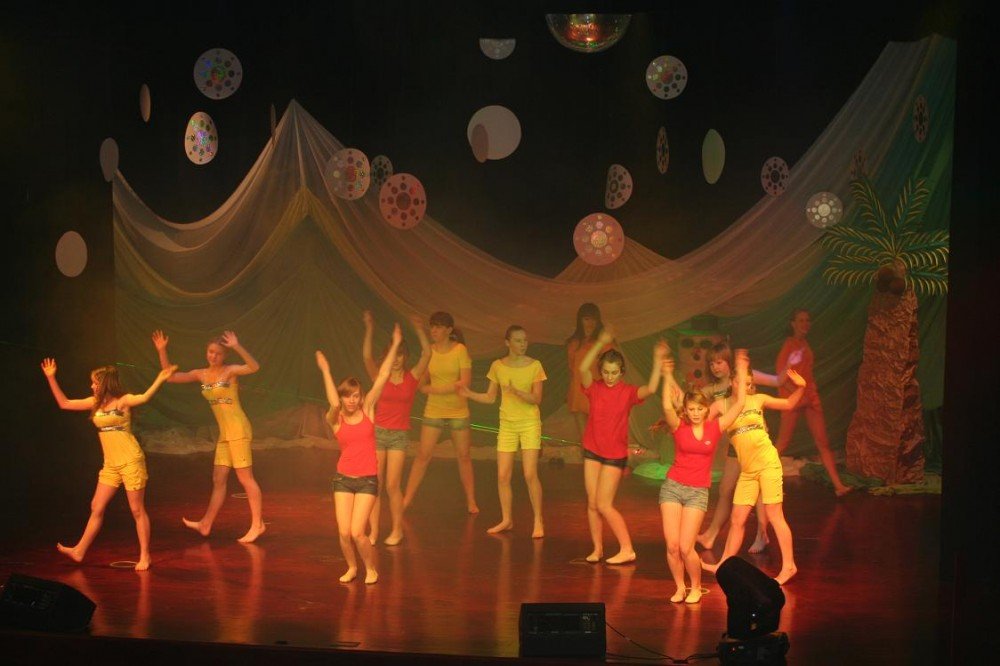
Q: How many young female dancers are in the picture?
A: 12